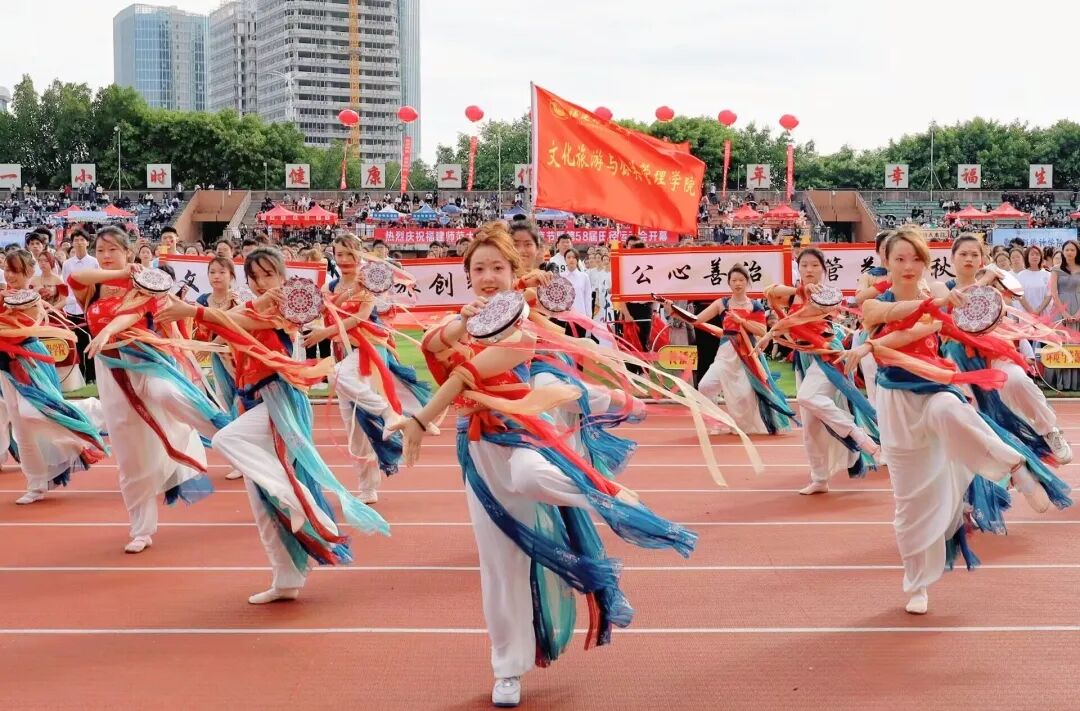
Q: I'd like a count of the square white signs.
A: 11